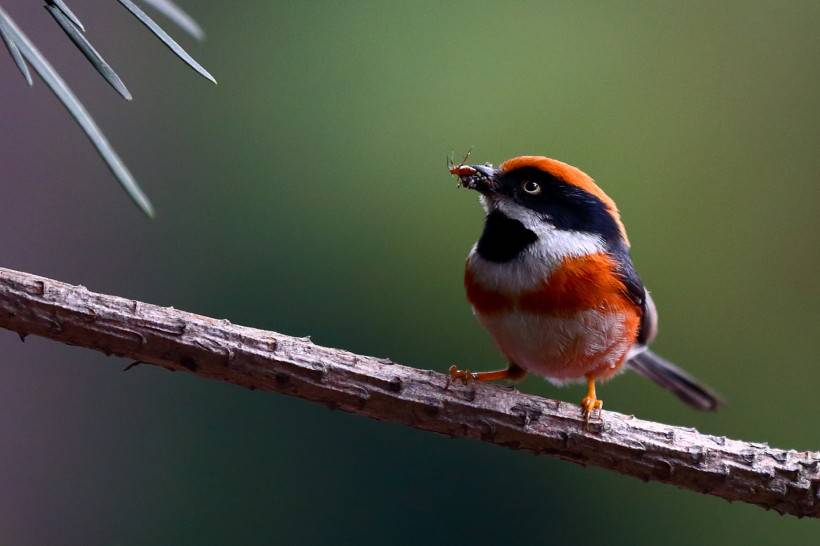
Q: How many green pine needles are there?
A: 6